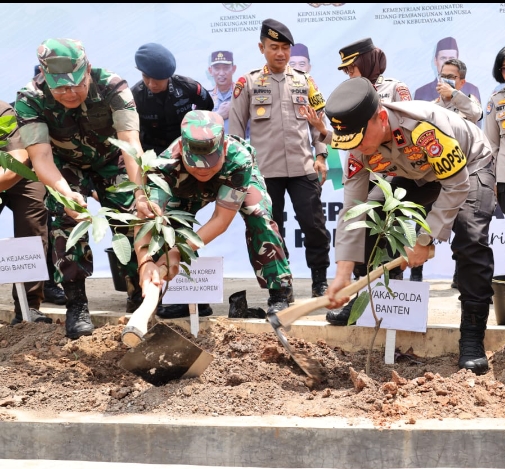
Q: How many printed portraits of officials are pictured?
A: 3